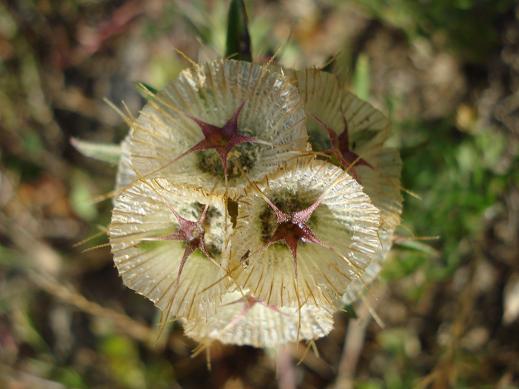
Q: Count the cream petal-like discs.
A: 5